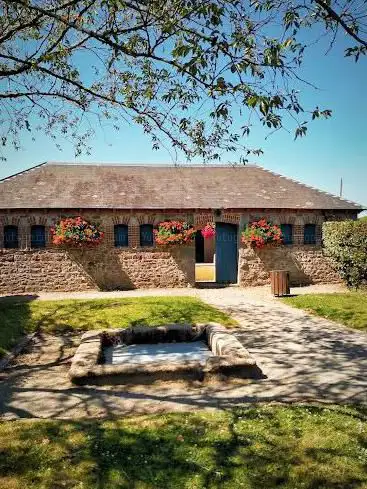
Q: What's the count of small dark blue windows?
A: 6